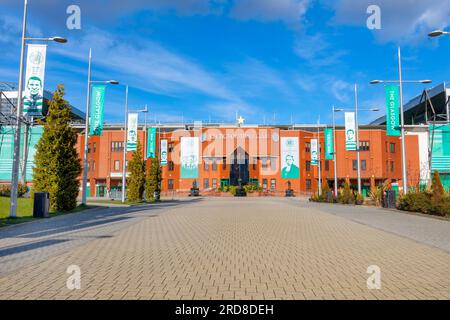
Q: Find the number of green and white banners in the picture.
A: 11